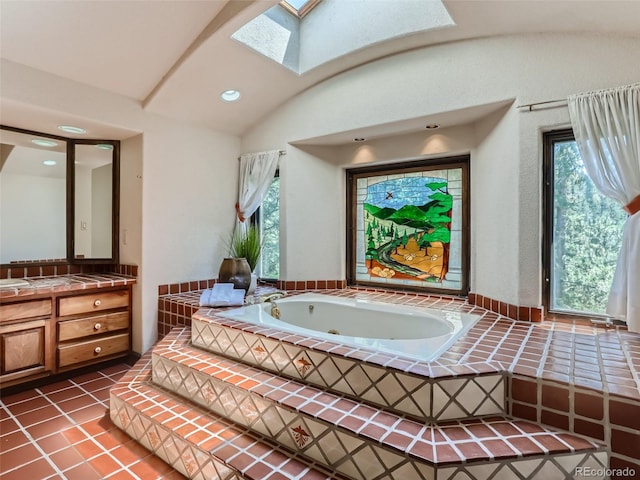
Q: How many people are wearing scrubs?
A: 0